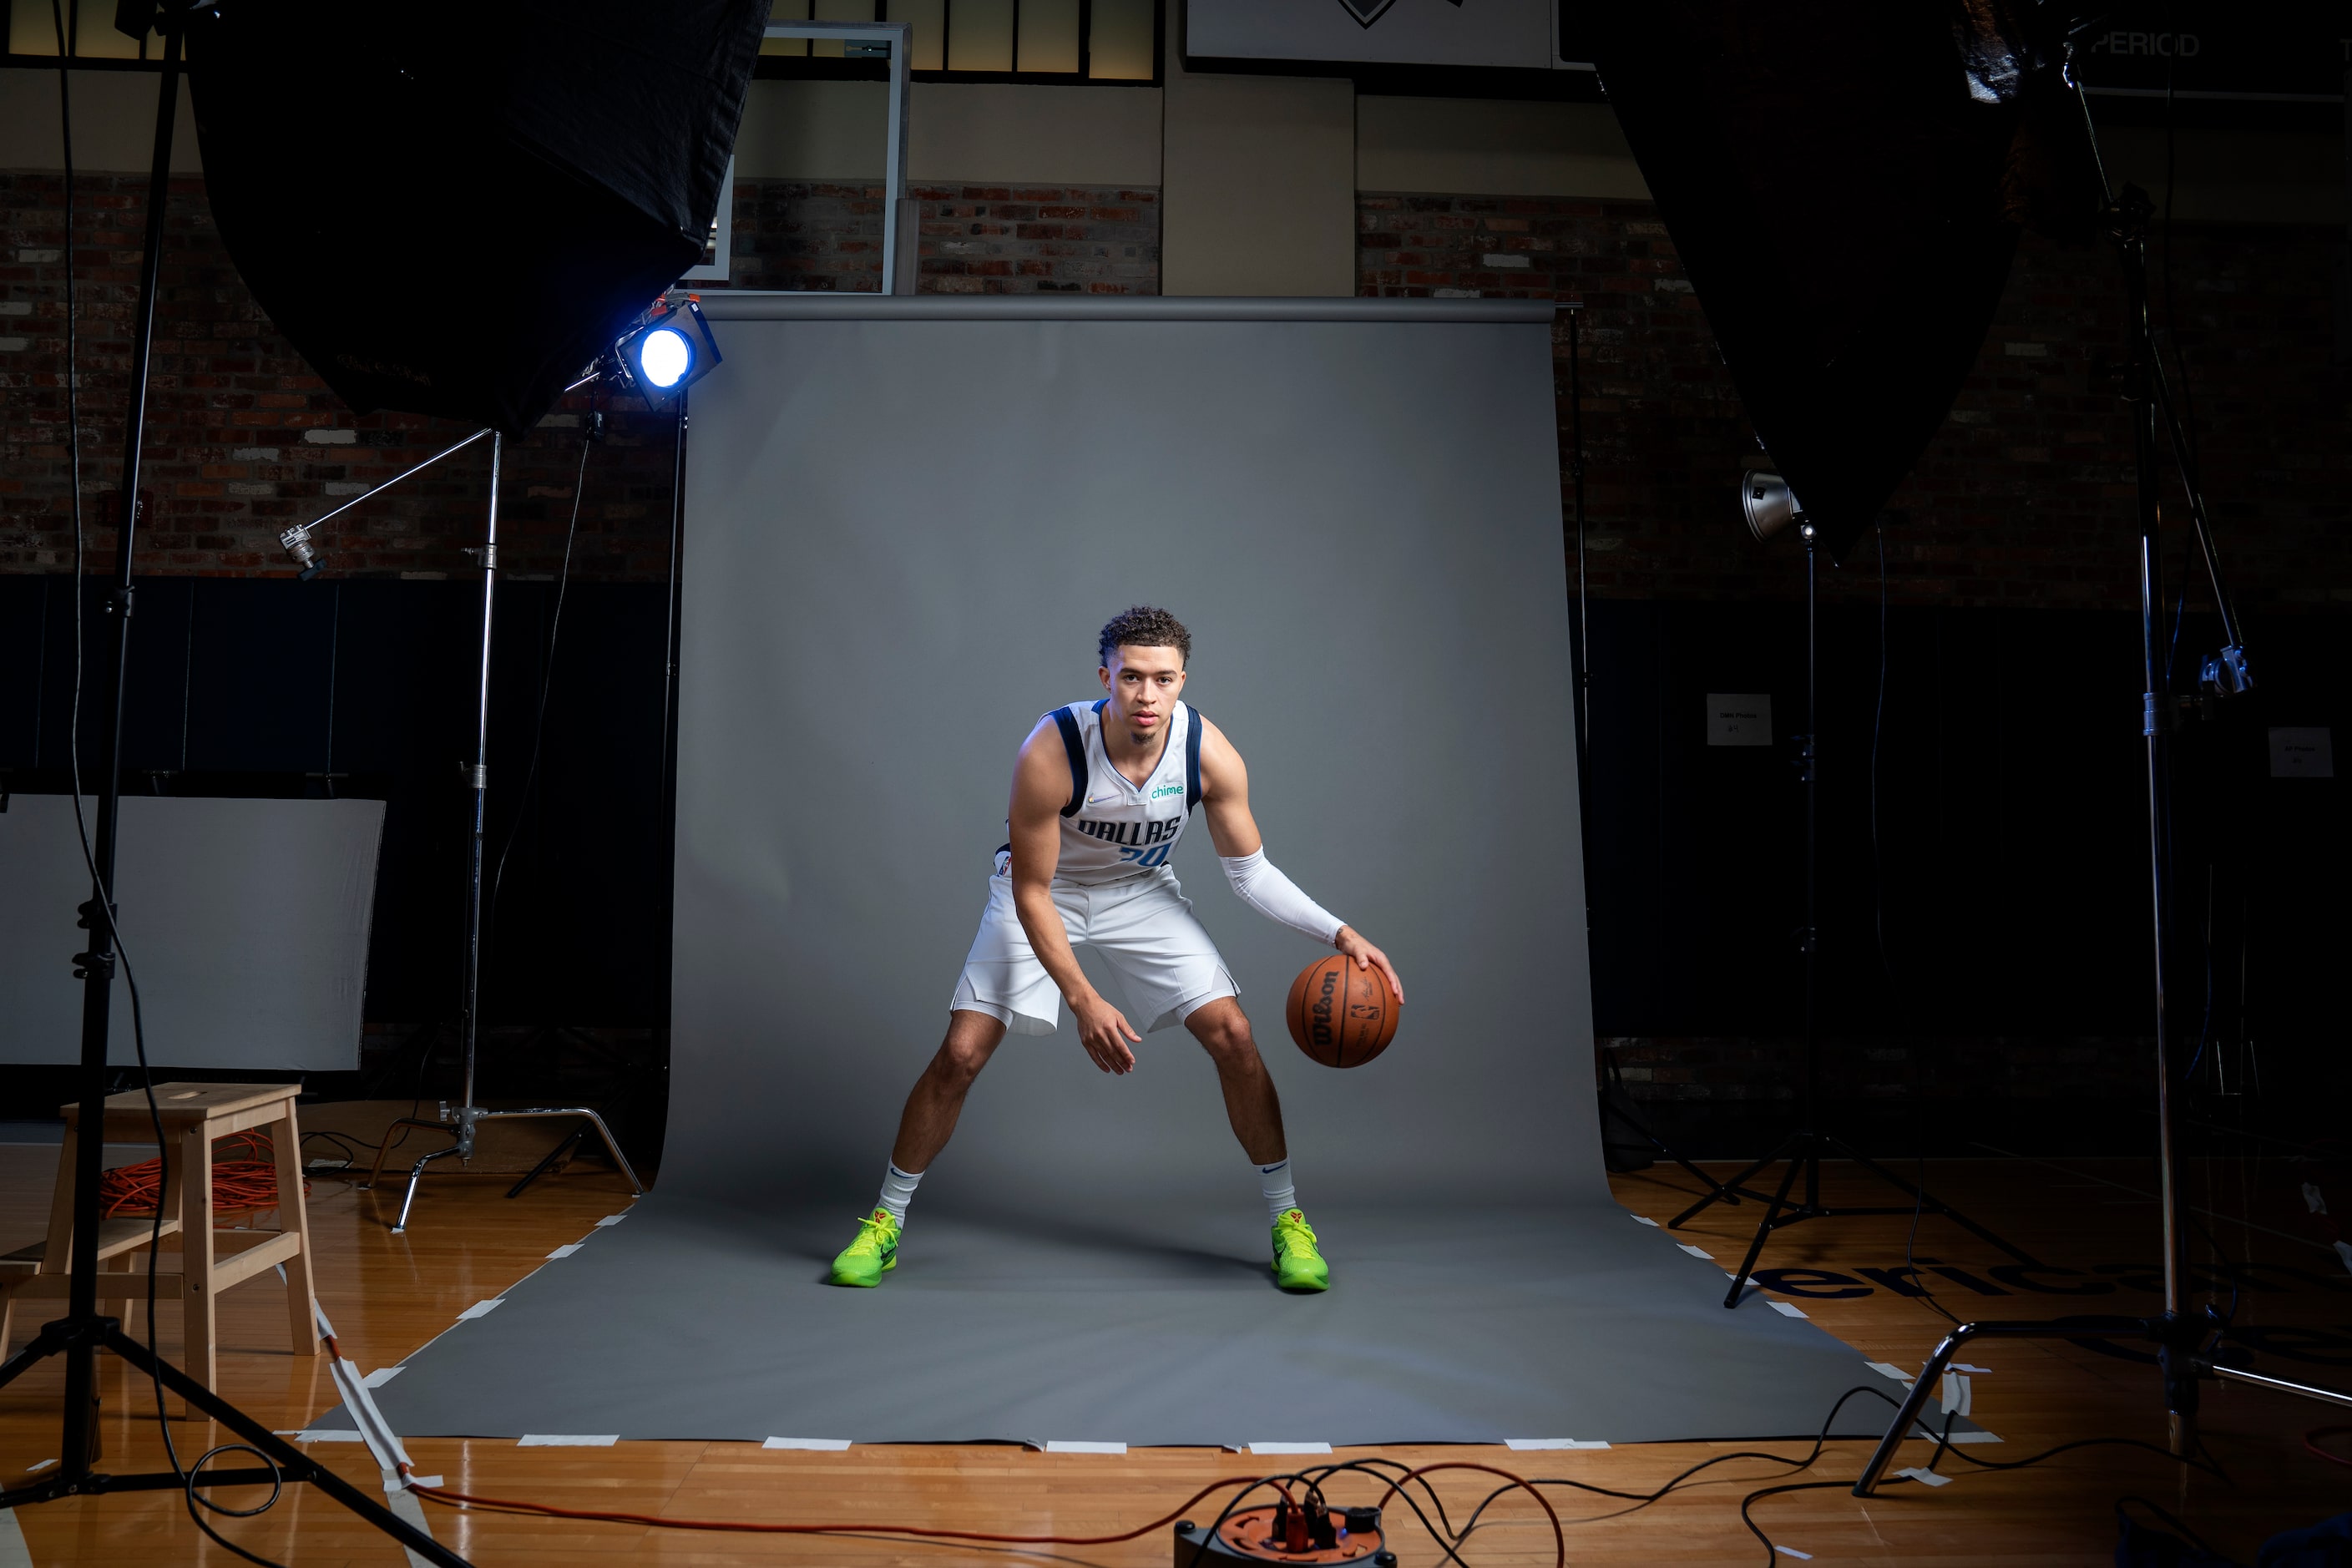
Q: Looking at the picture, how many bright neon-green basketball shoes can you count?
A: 2